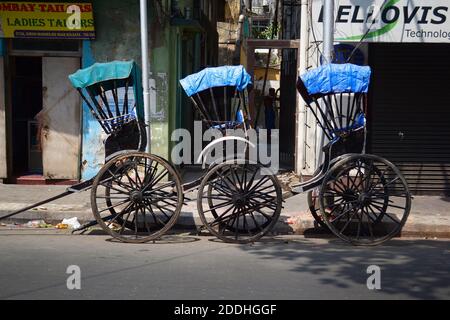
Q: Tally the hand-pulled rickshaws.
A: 3